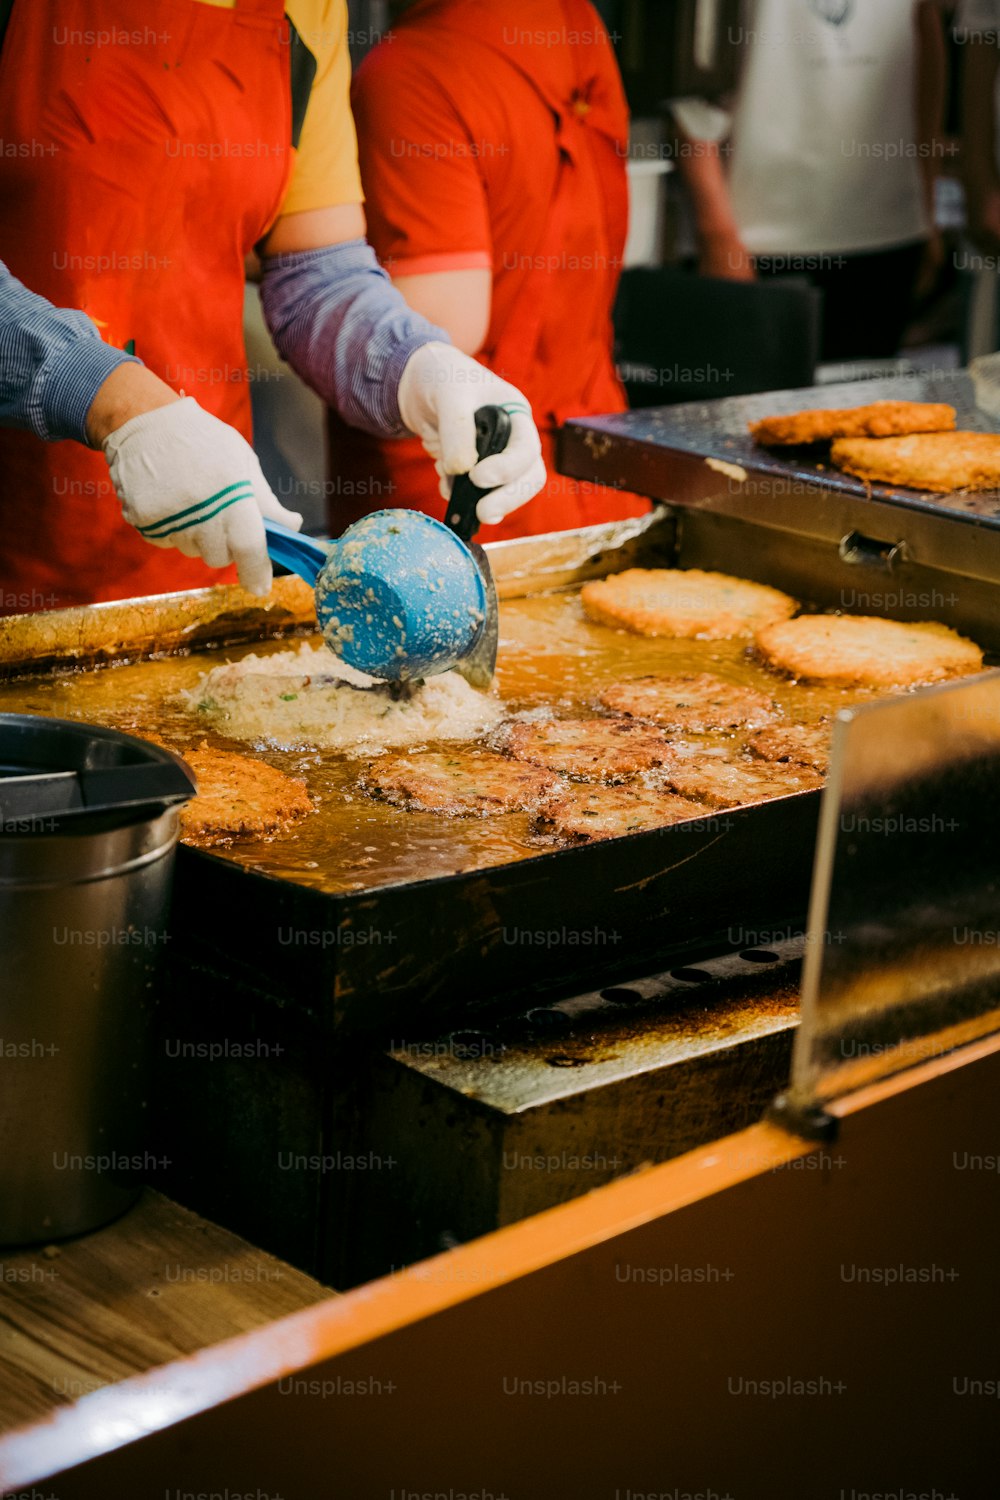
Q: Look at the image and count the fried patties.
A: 11